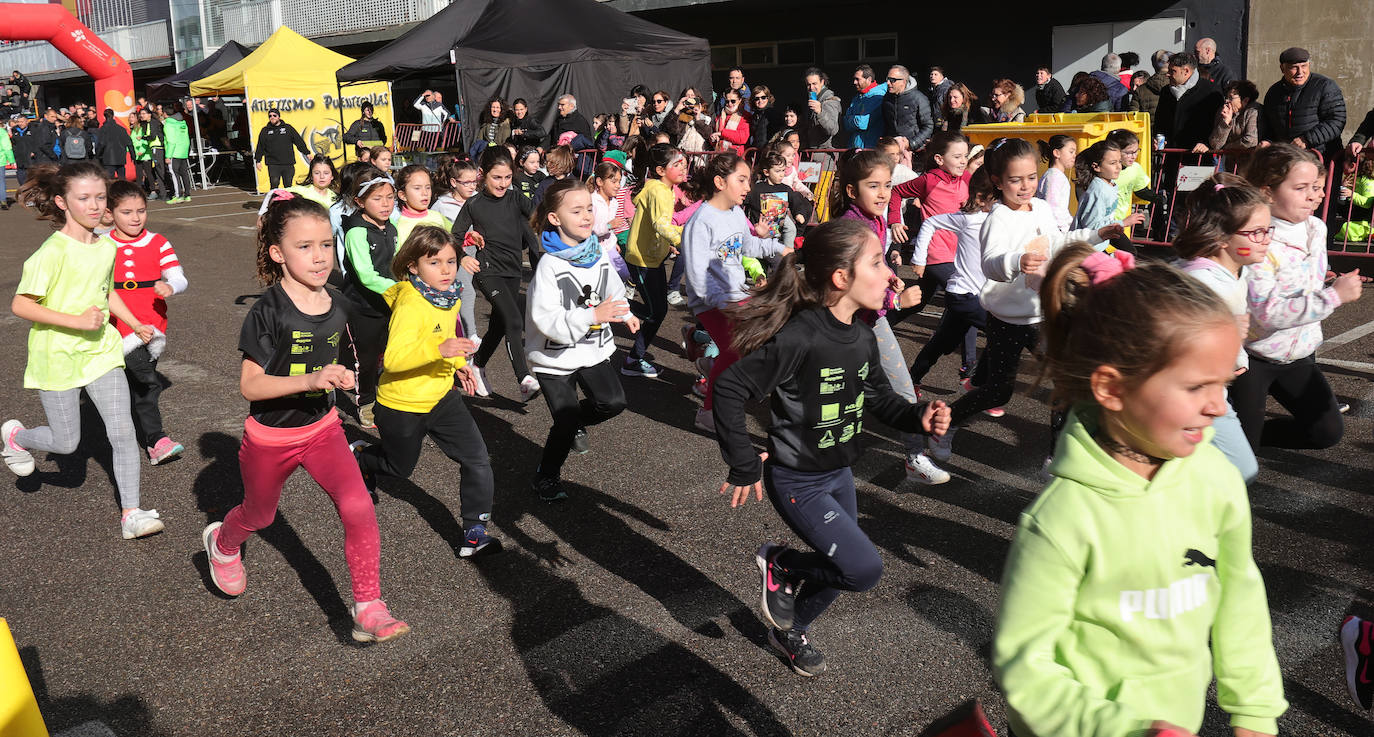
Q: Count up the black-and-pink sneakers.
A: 3